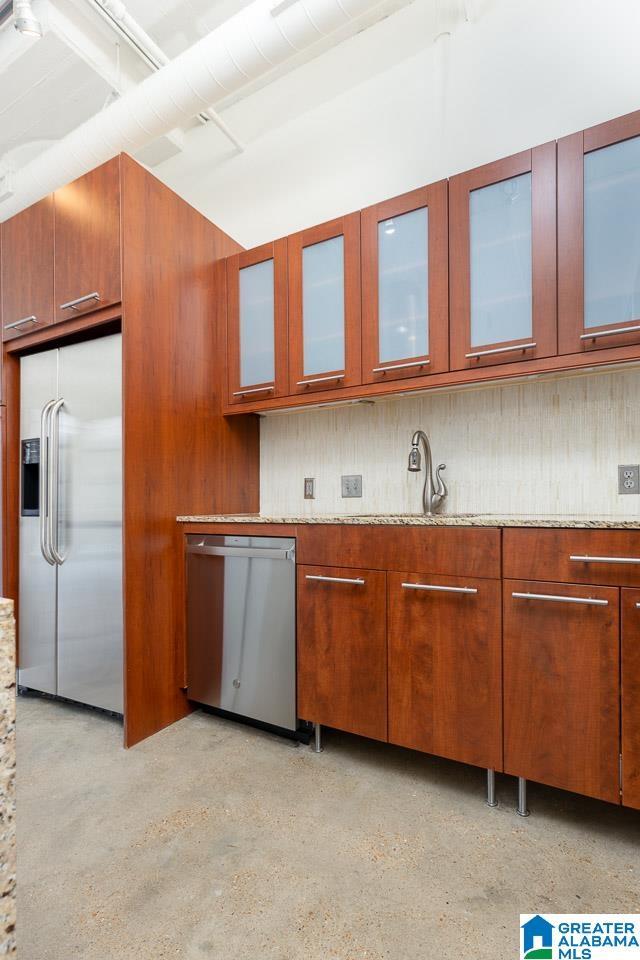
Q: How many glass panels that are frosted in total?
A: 5